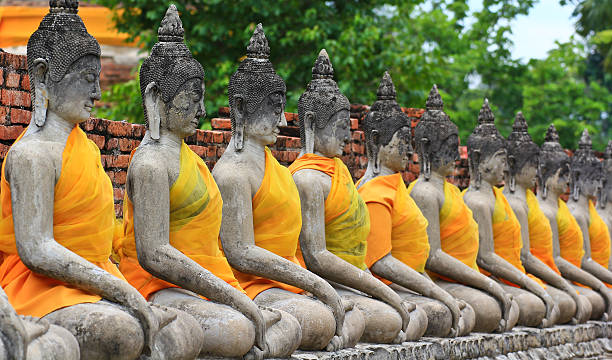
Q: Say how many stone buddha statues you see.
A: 11